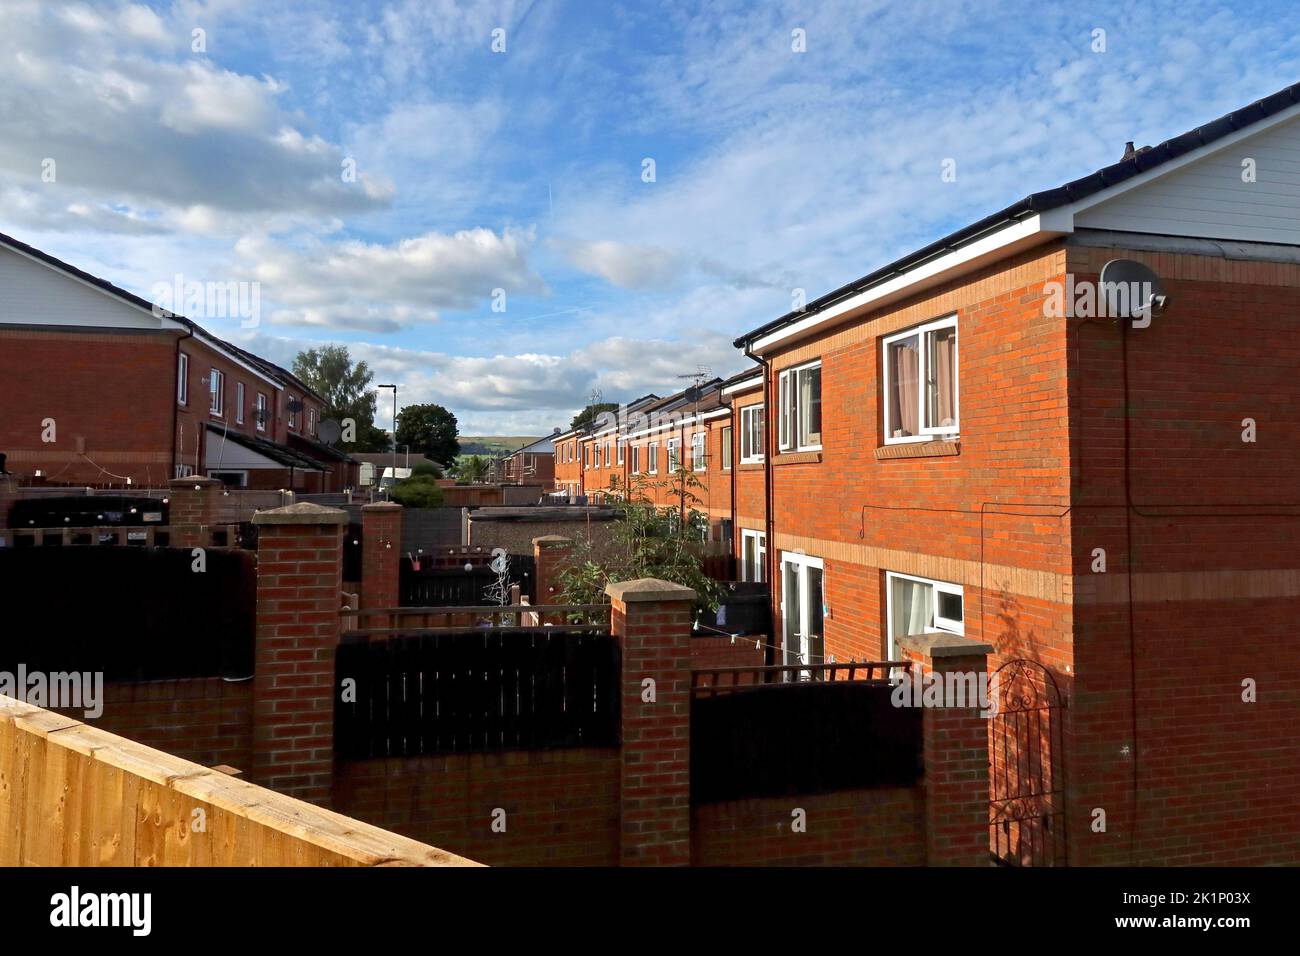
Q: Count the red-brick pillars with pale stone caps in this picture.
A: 6